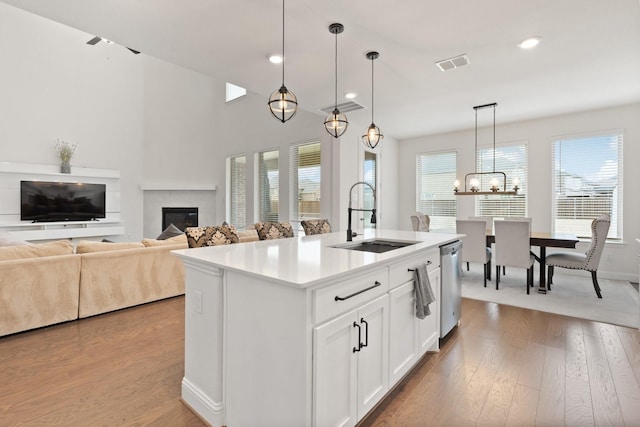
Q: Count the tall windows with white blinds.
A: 6